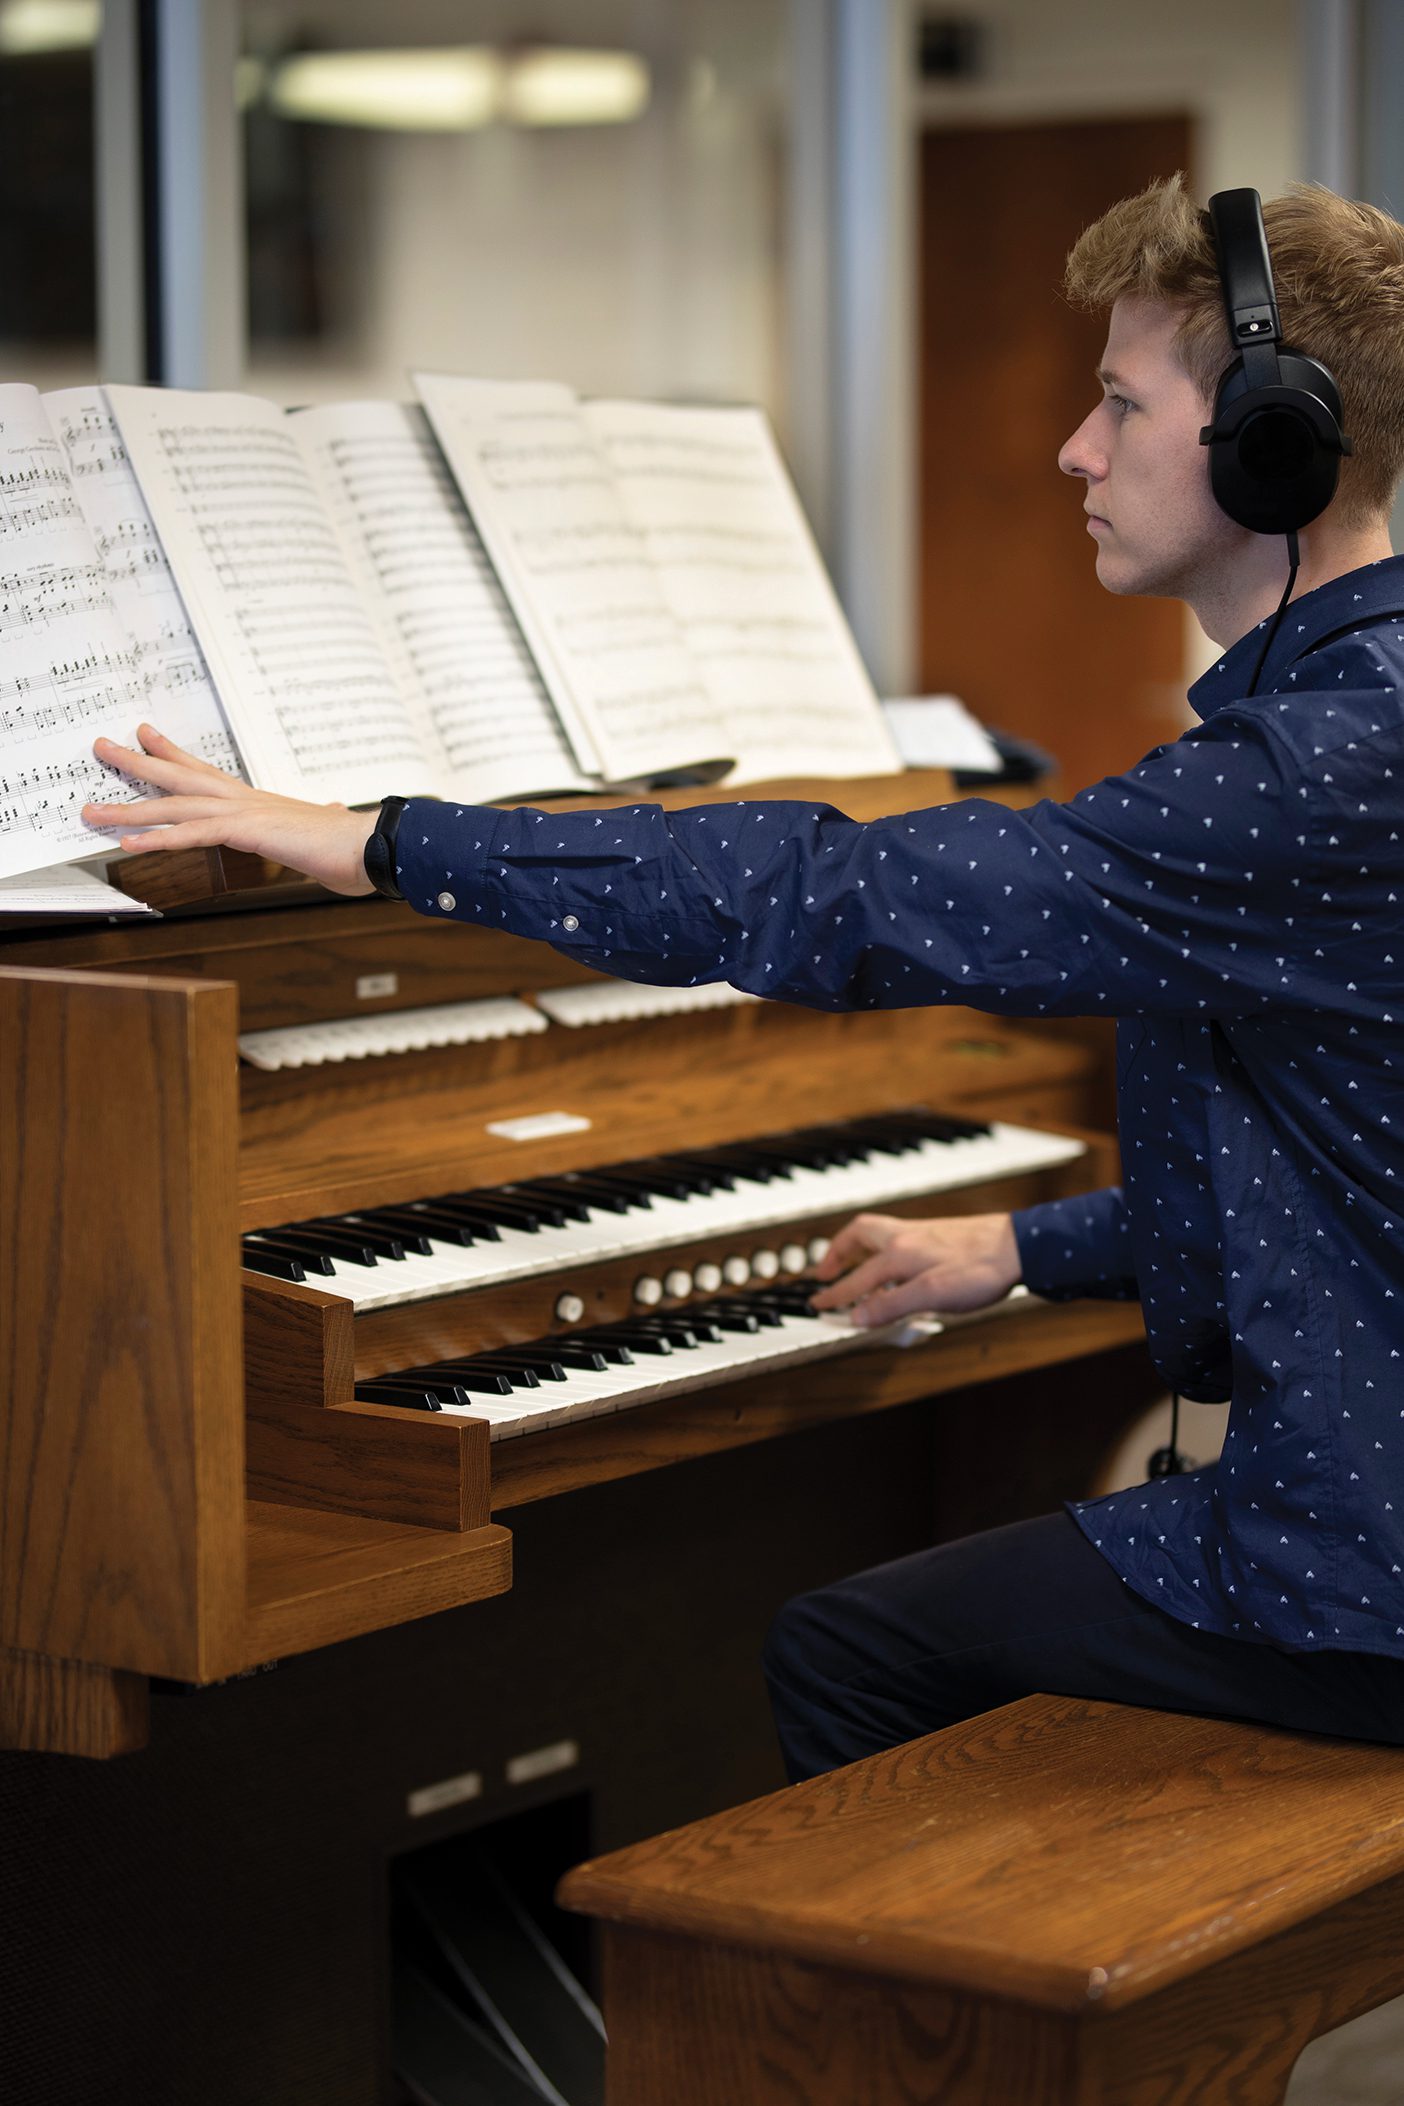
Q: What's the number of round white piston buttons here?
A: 8